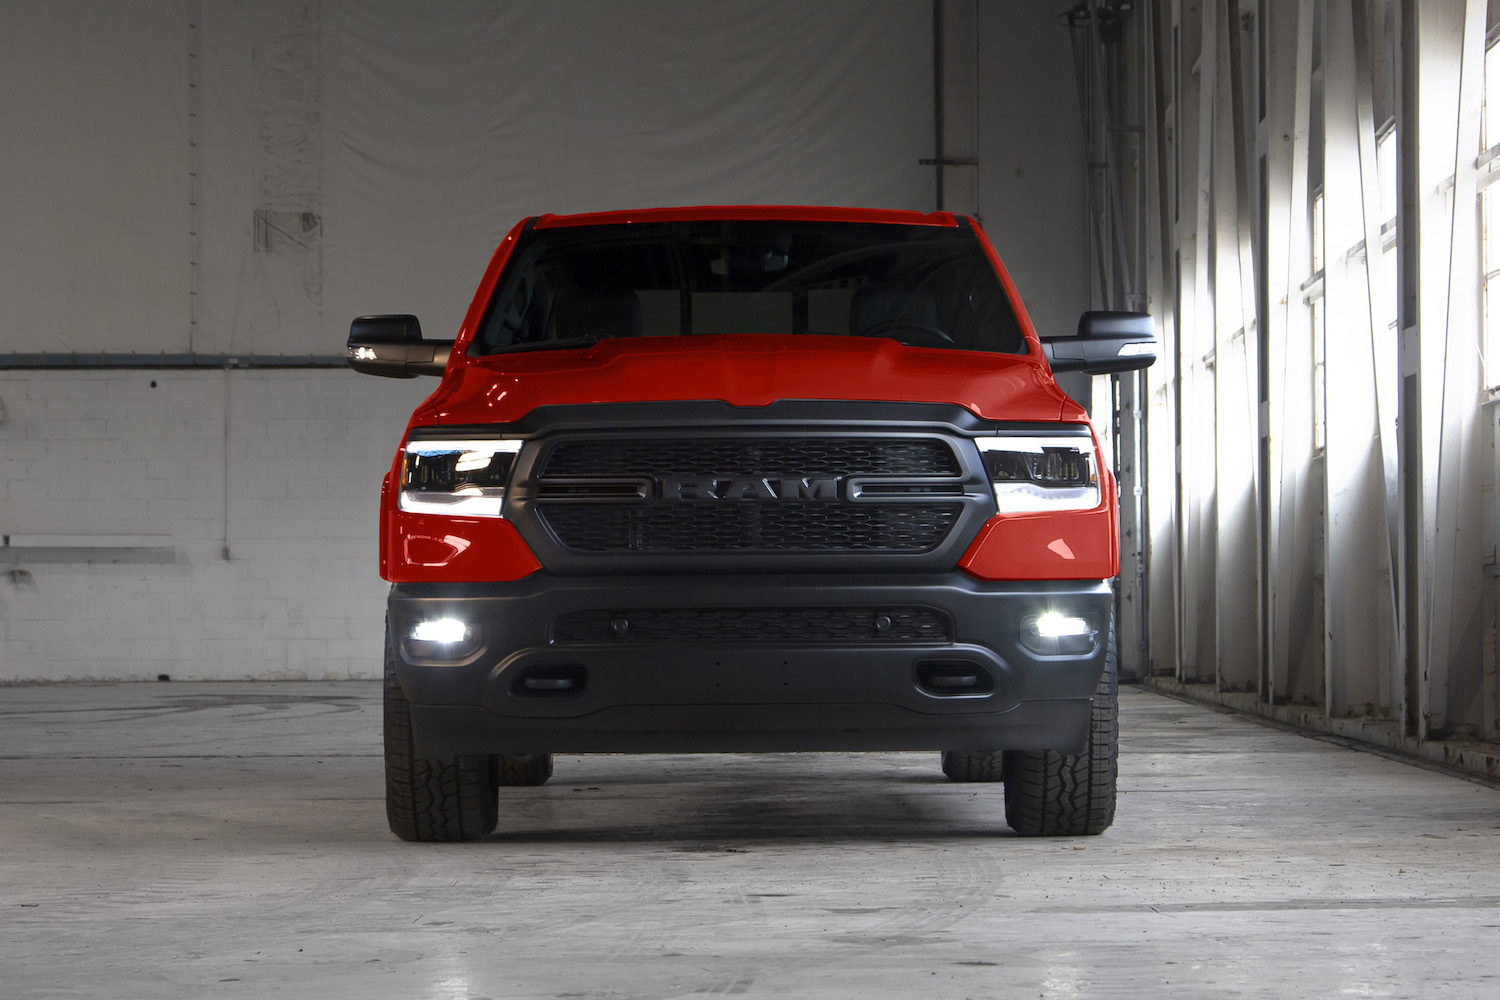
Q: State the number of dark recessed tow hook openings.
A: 2